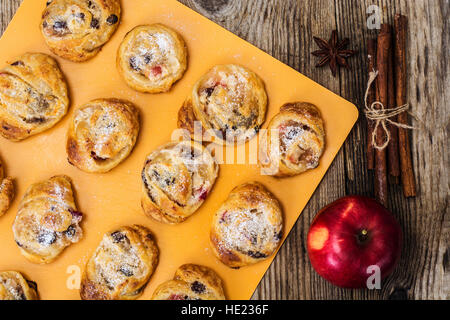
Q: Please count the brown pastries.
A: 13